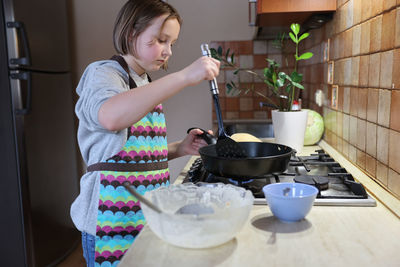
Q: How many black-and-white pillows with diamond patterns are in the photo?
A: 0